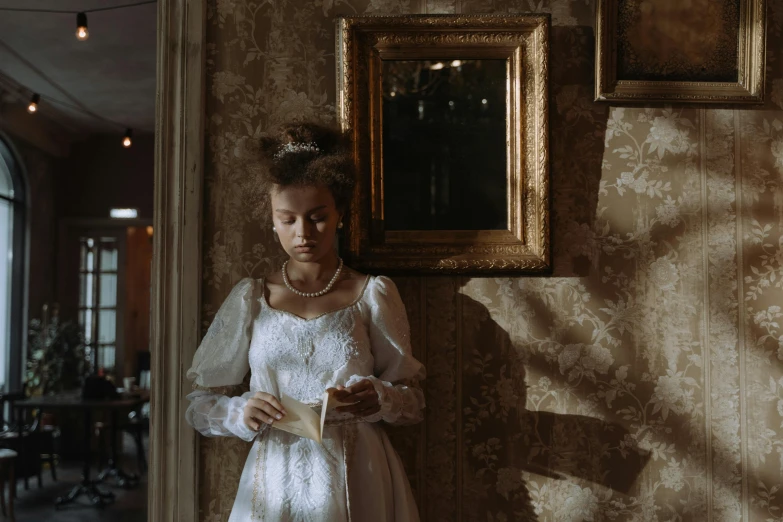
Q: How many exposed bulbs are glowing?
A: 3